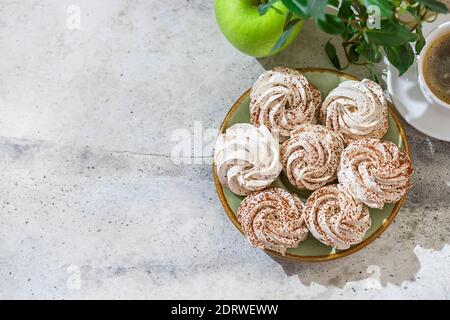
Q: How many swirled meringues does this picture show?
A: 7